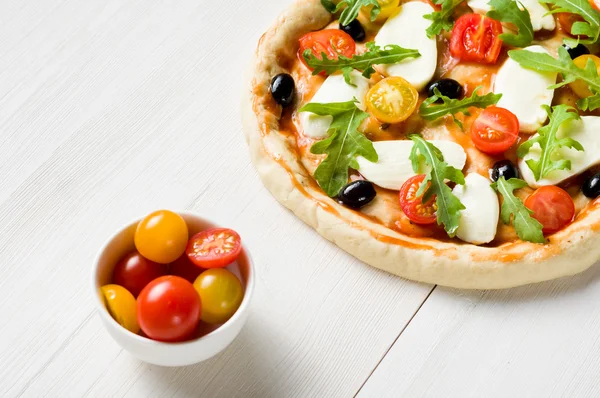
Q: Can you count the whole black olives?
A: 7